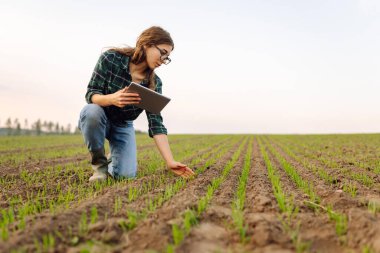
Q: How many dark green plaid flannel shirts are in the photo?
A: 1